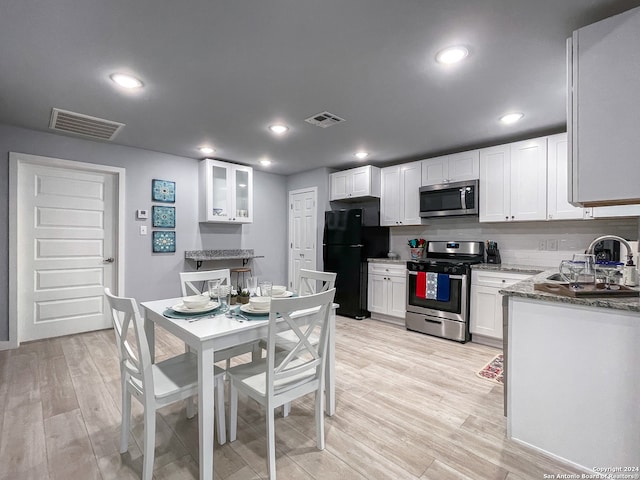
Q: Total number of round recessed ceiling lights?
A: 7